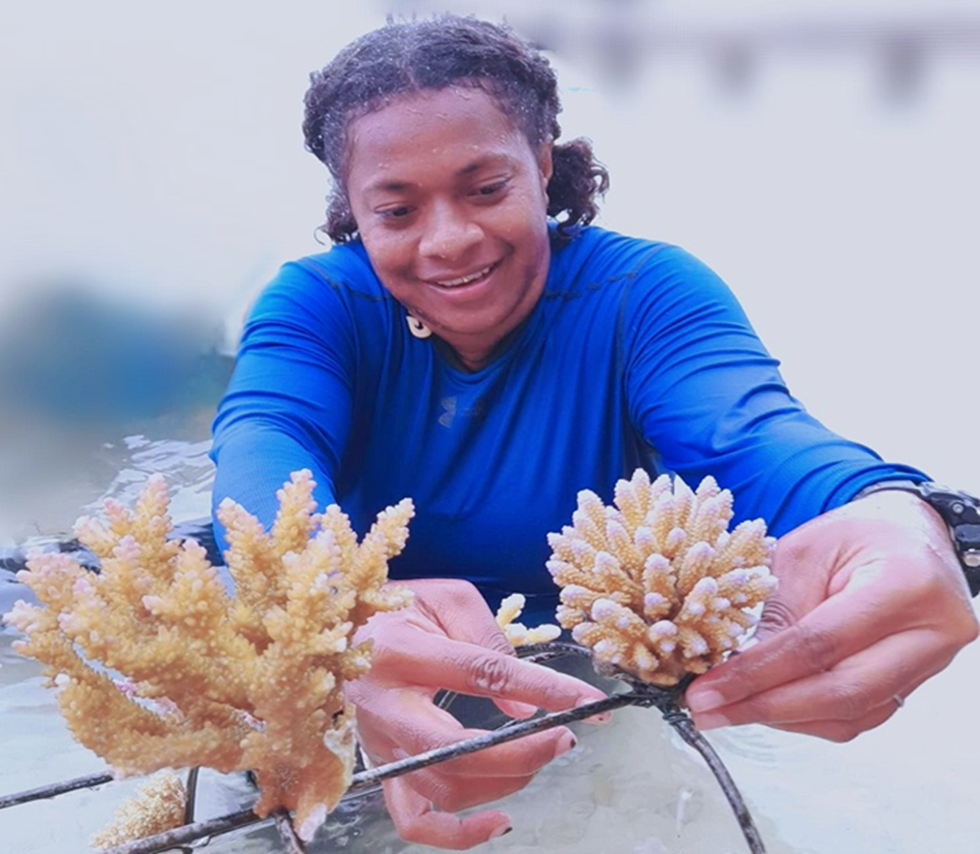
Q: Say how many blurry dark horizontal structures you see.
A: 1